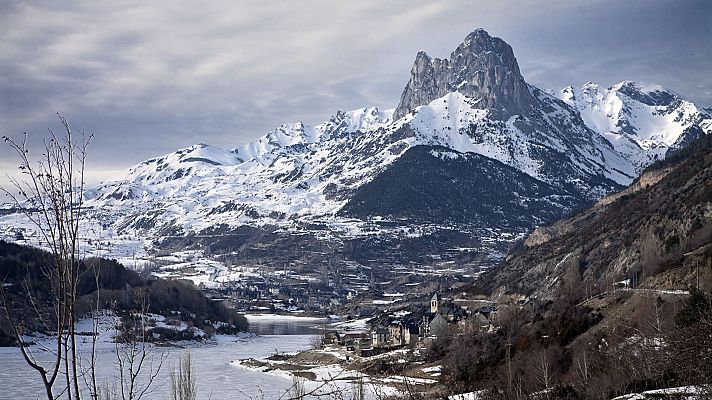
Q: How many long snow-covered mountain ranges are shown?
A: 1